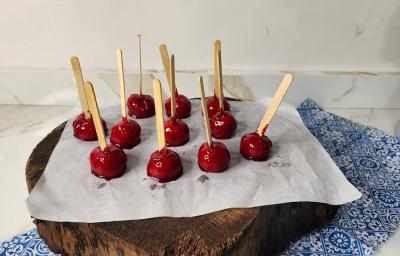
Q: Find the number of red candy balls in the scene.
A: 11